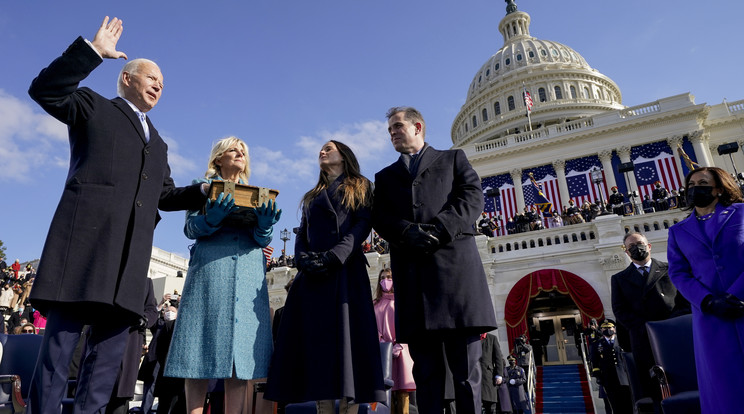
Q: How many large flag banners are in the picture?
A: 4